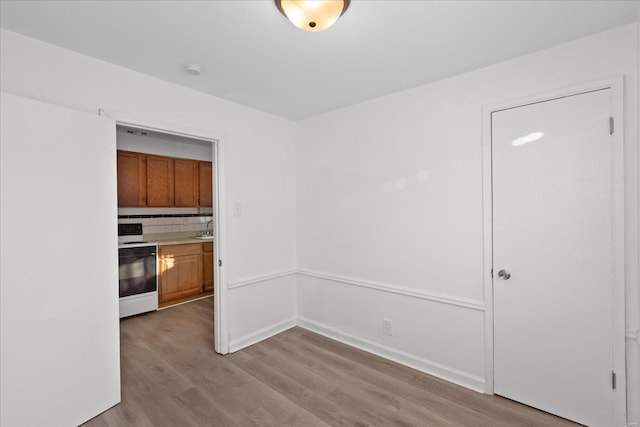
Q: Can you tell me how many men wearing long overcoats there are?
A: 0